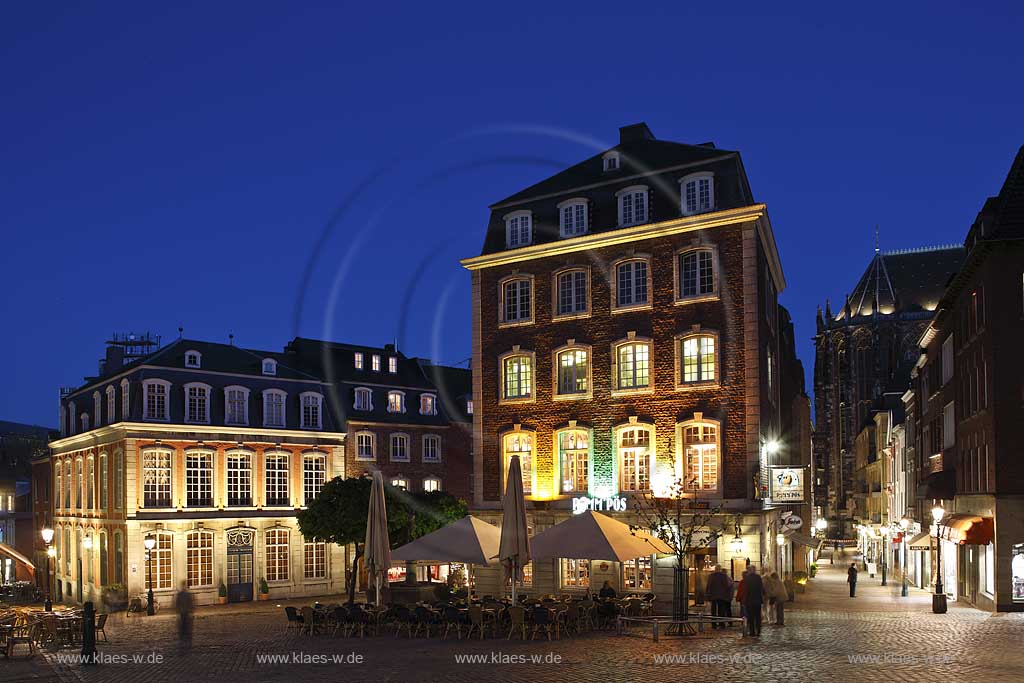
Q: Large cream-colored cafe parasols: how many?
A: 4